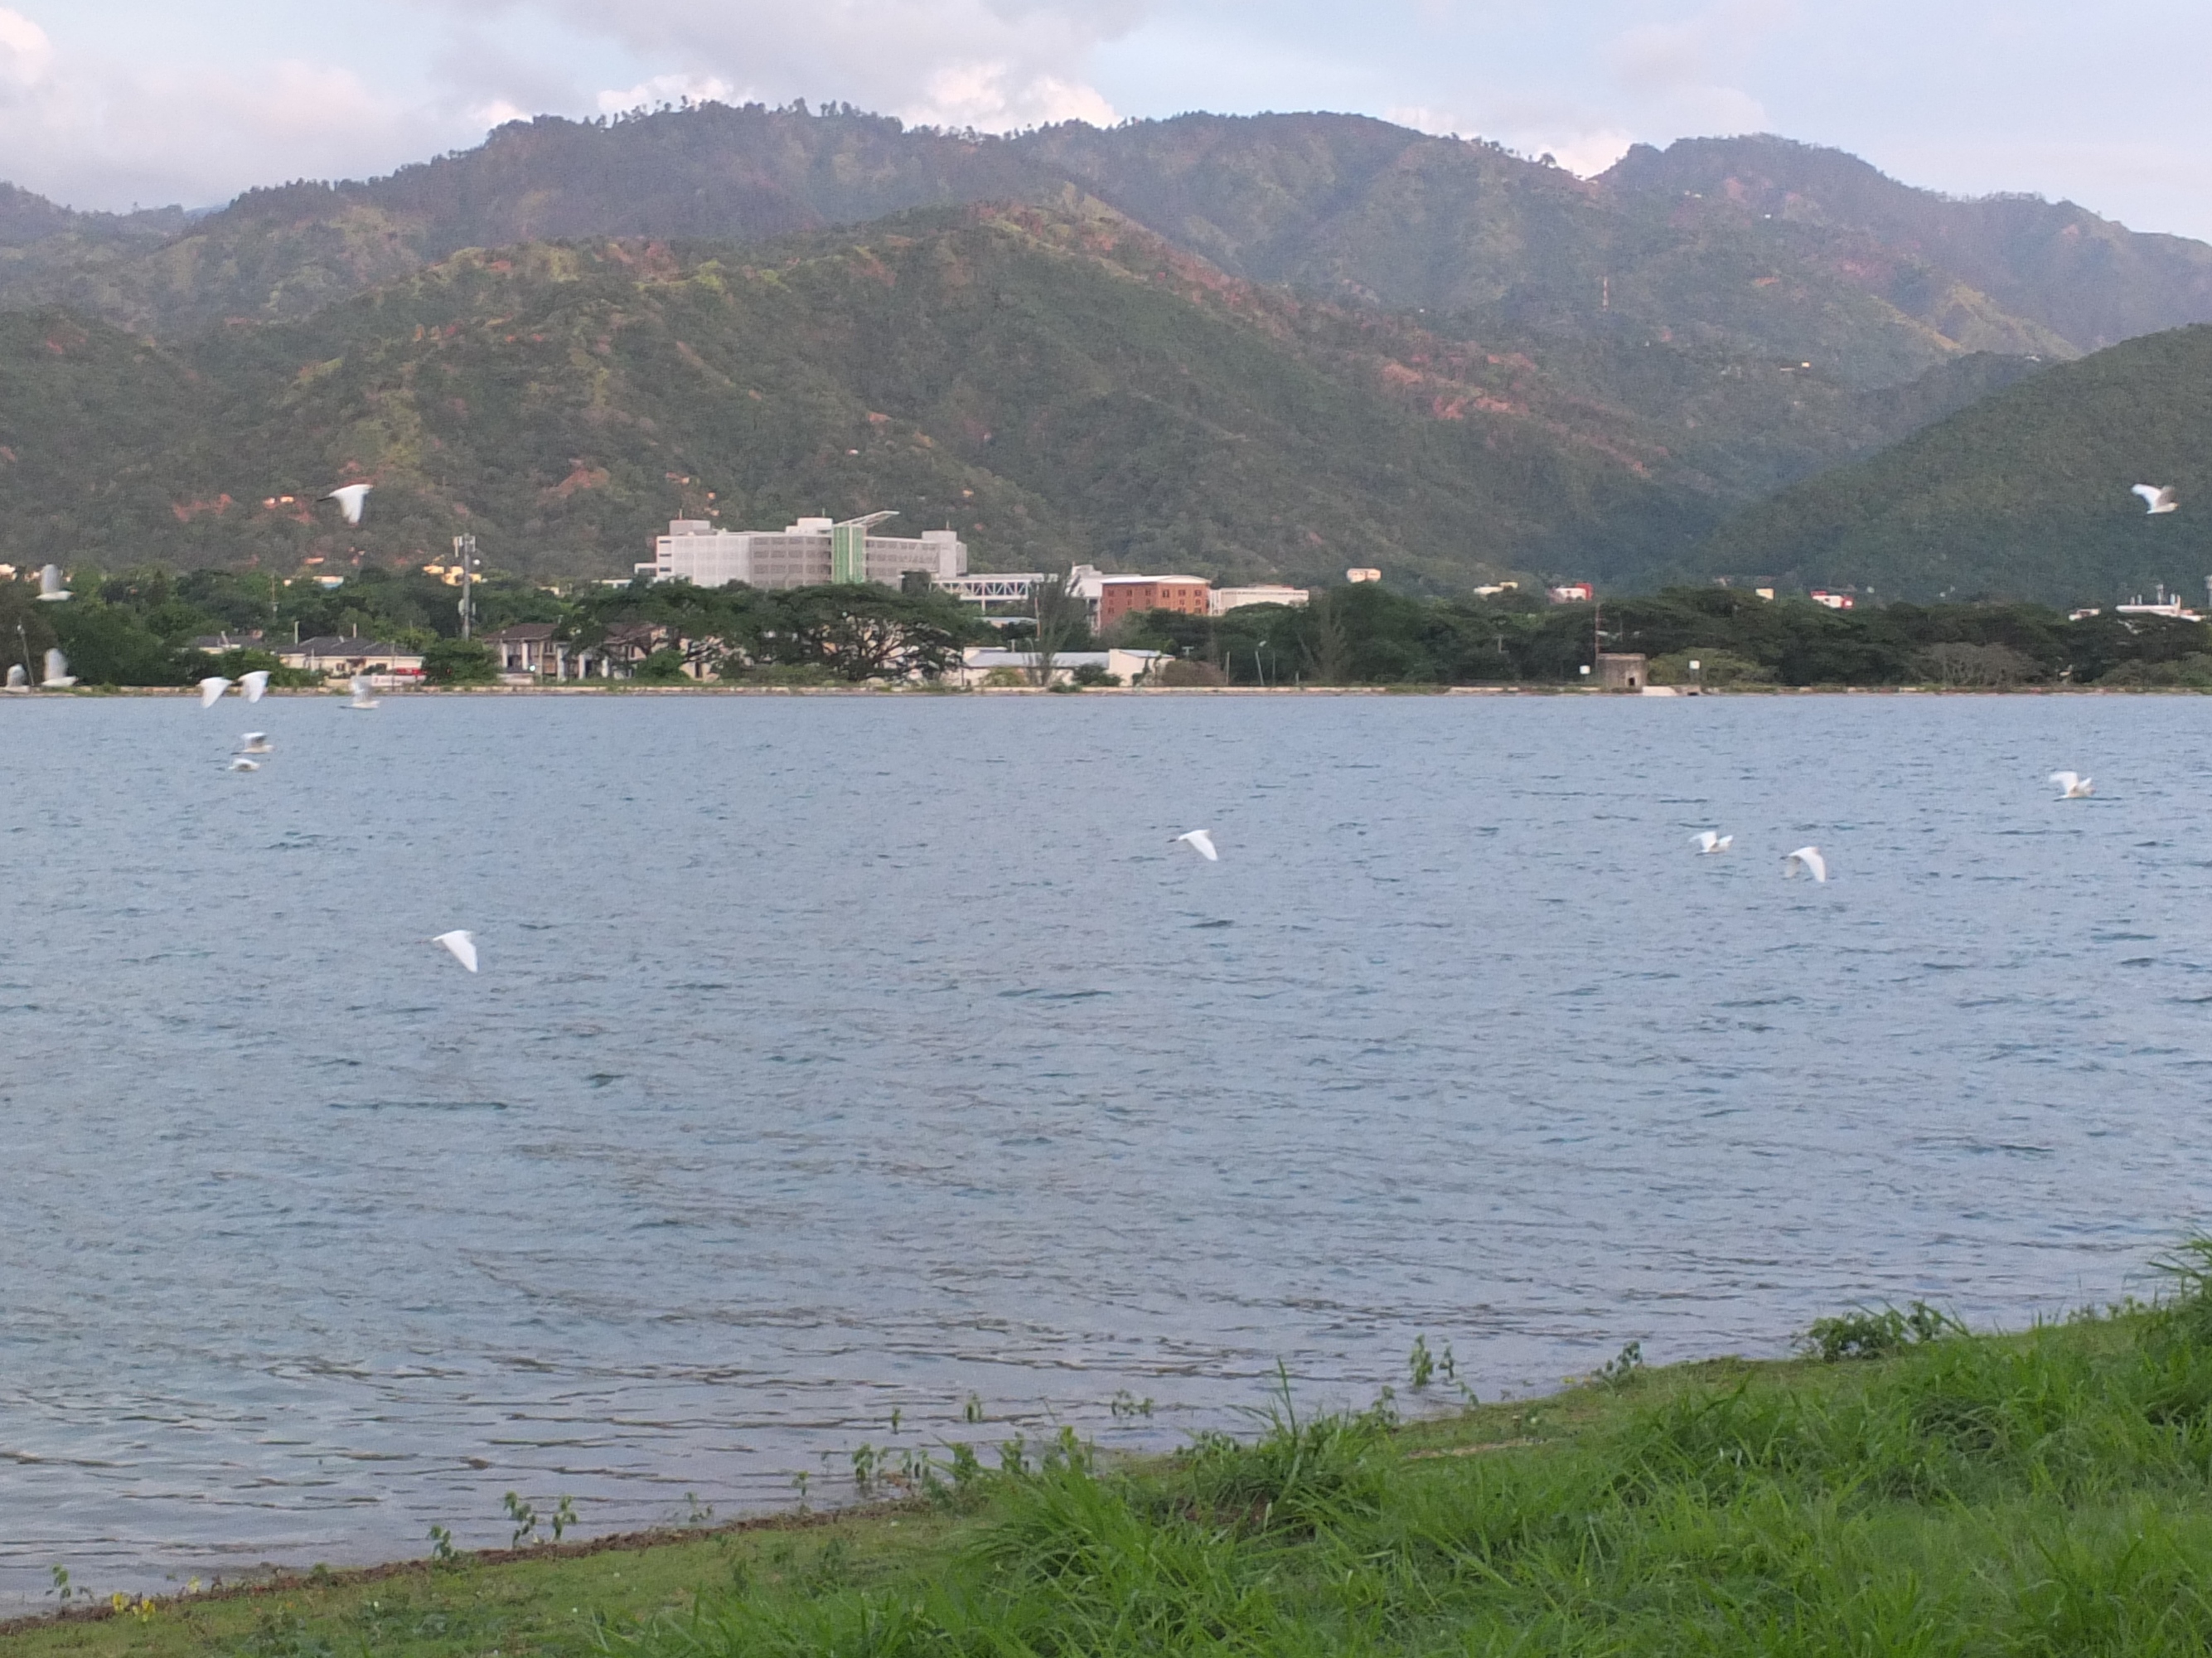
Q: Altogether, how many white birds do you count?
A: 15